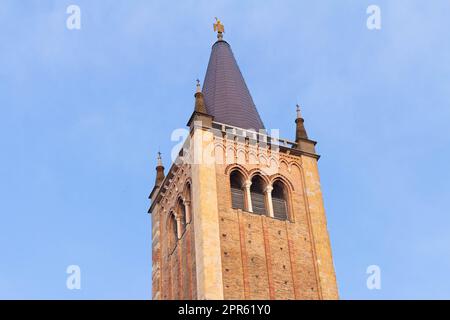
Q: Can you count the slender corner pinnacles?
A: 3